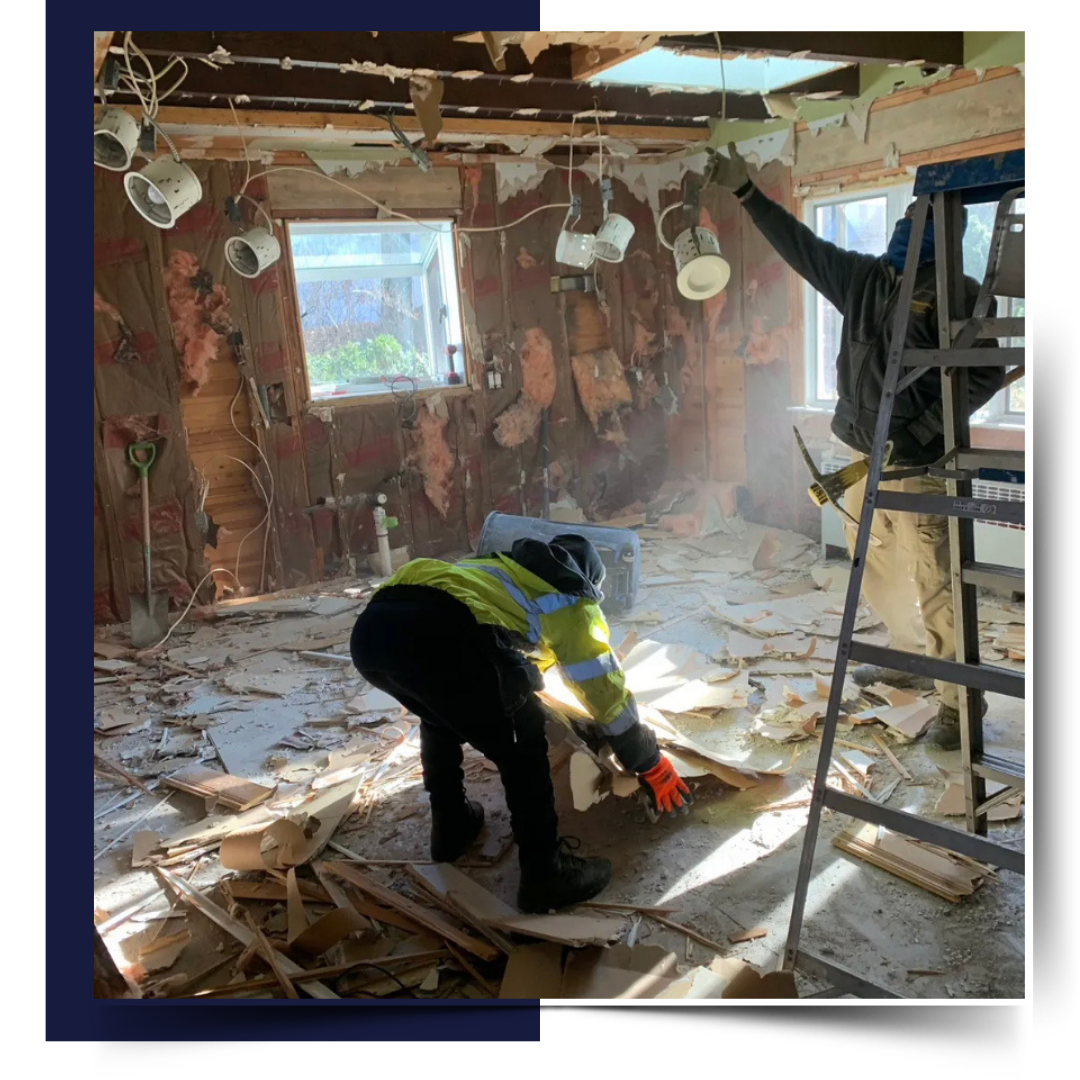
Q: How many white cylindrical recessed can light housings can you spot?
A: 6